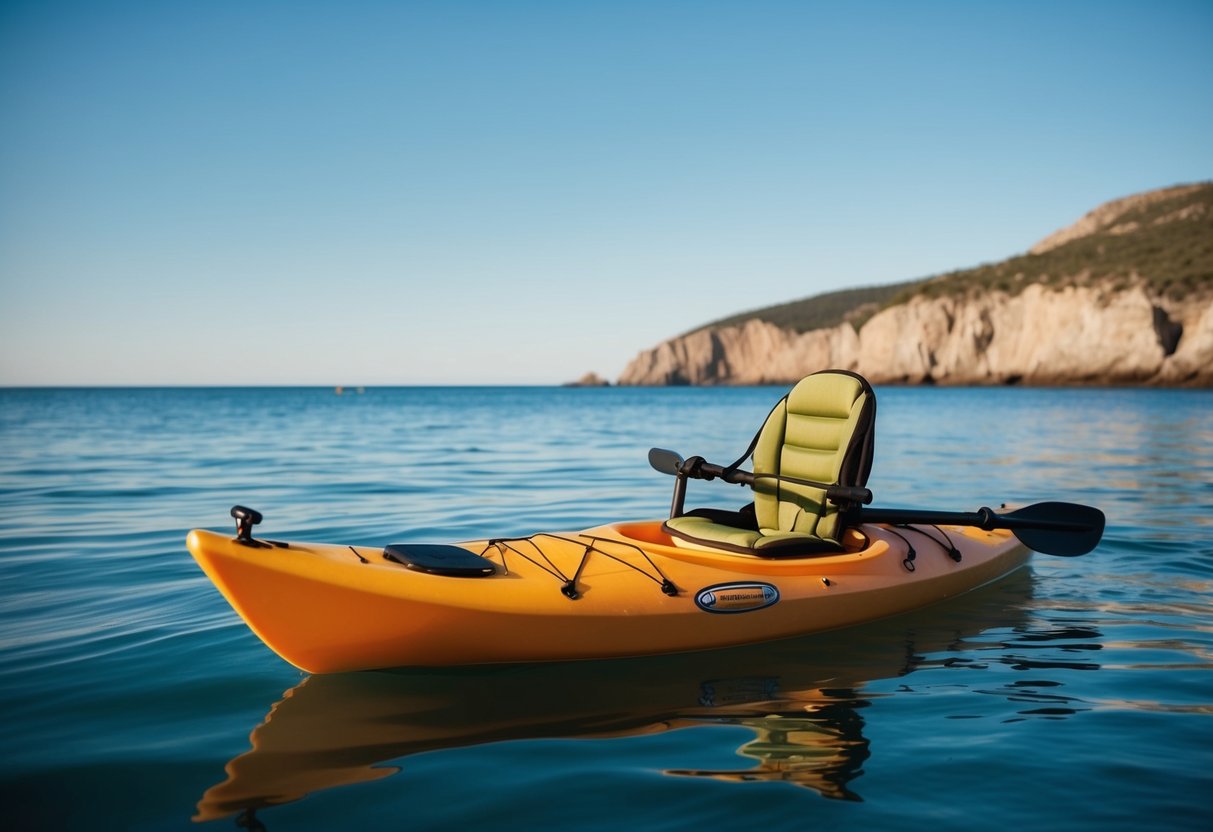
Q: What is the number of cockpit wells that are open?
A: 1